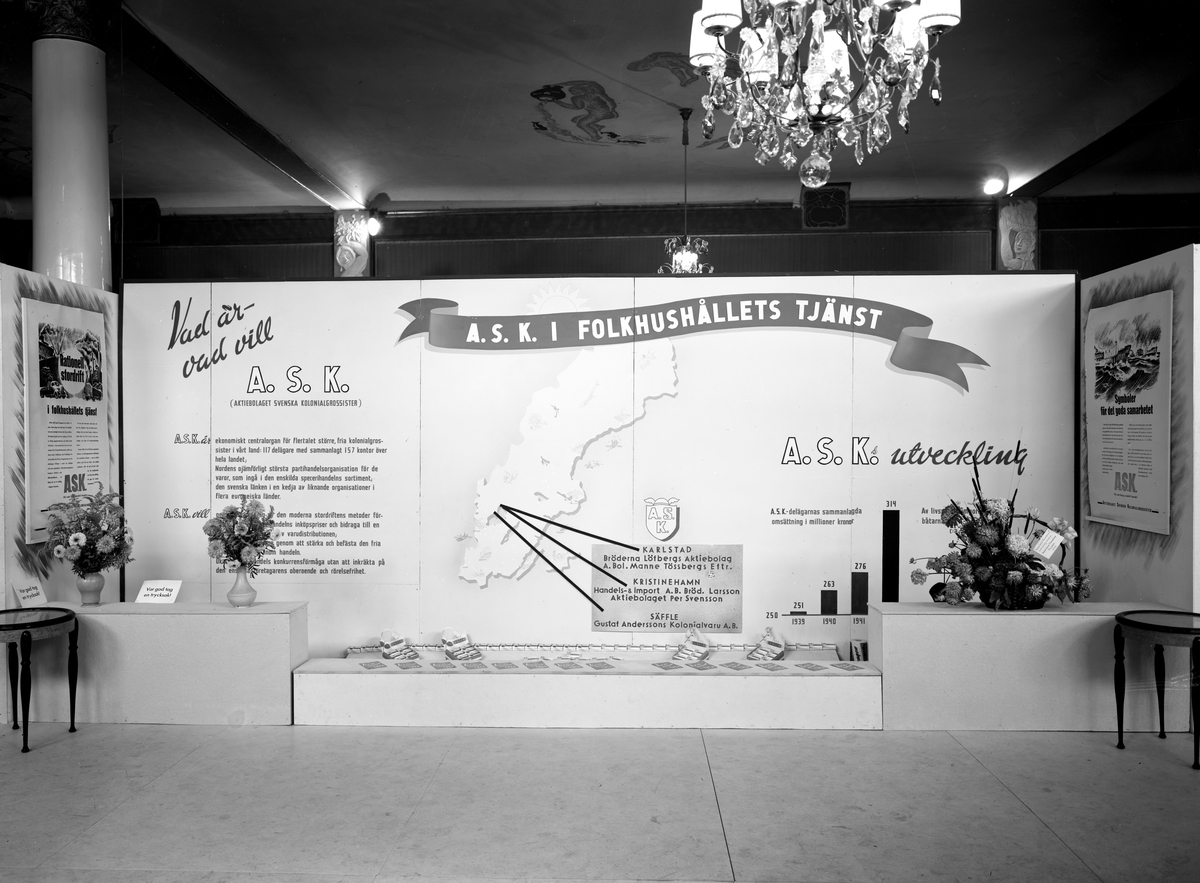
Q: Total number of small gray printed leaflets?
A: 14